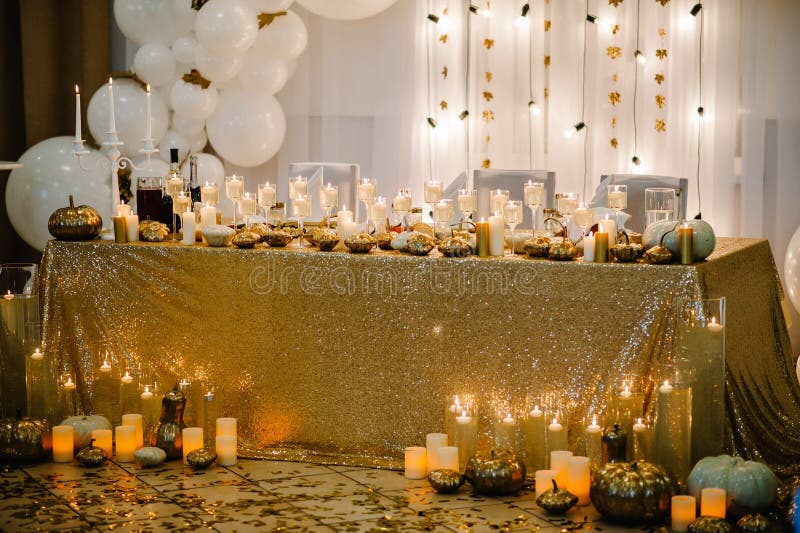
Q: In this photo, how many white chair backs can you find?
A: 3